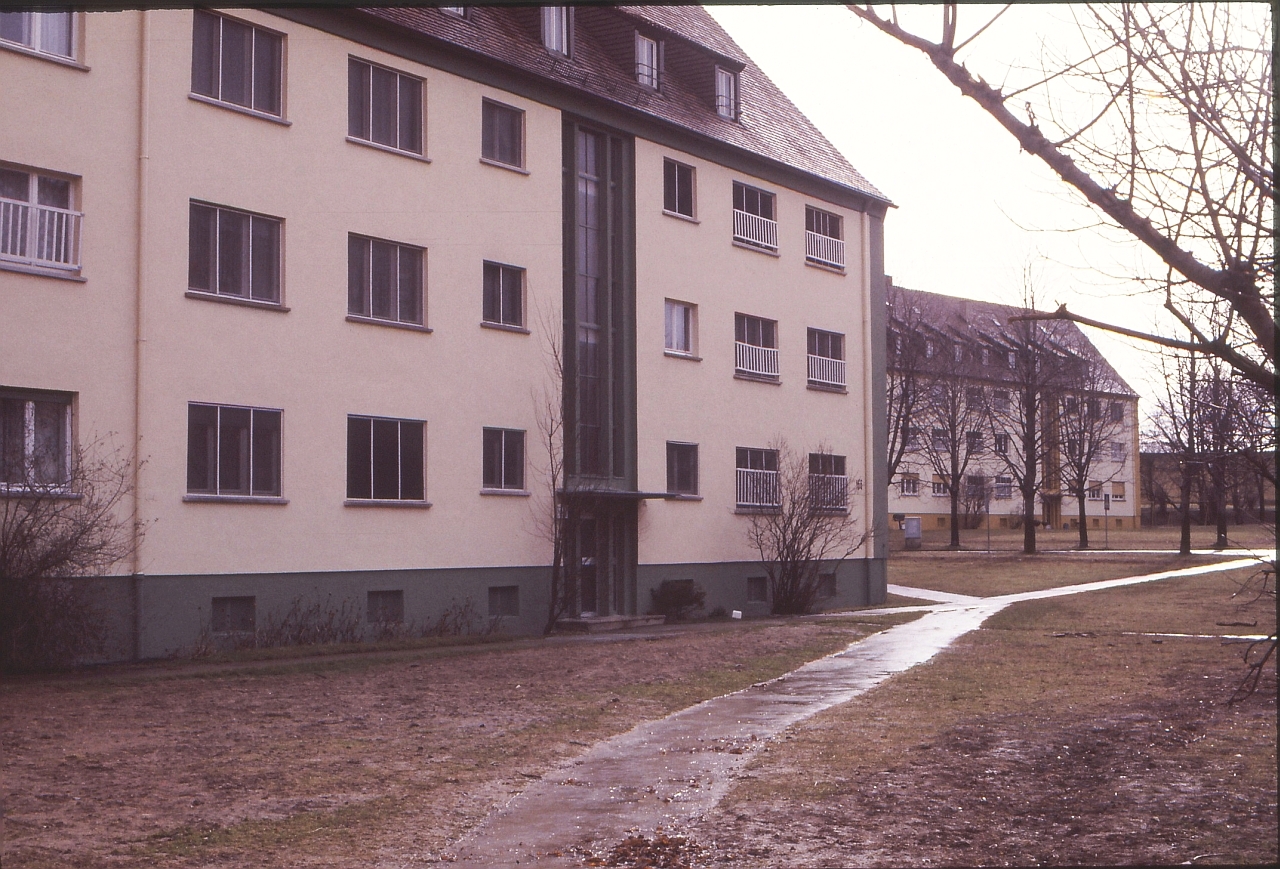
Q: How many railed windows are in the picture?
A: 7